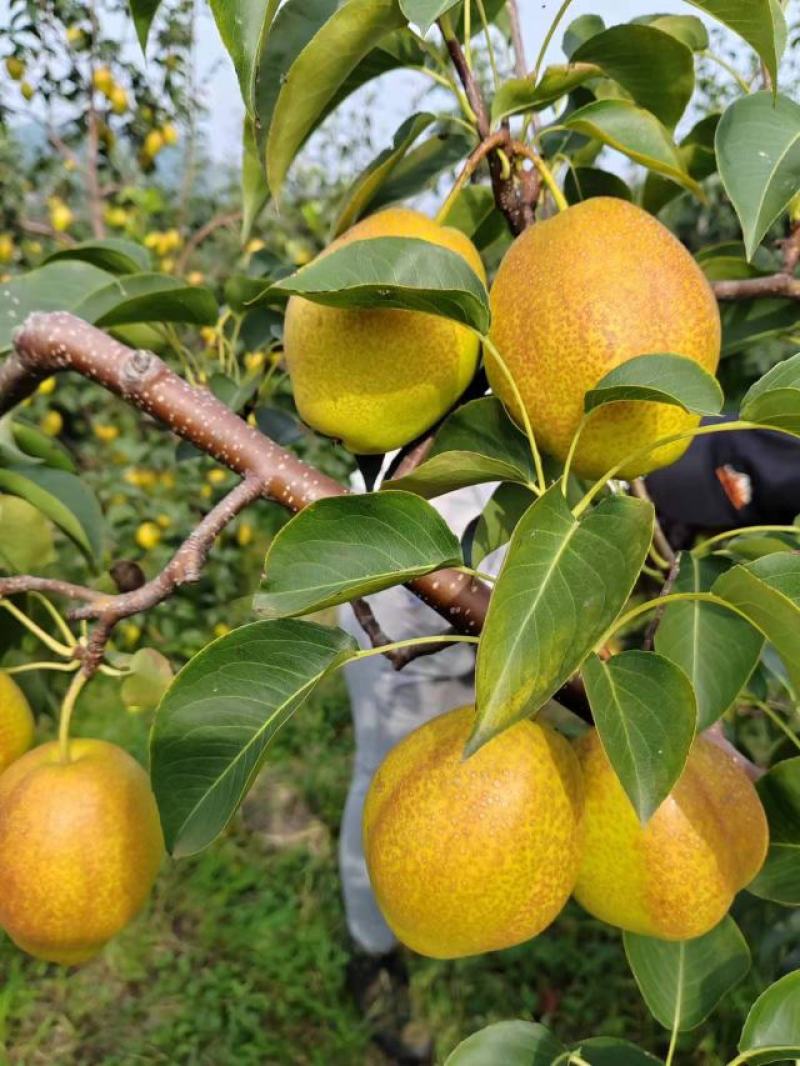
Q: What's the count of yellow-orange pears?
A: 6